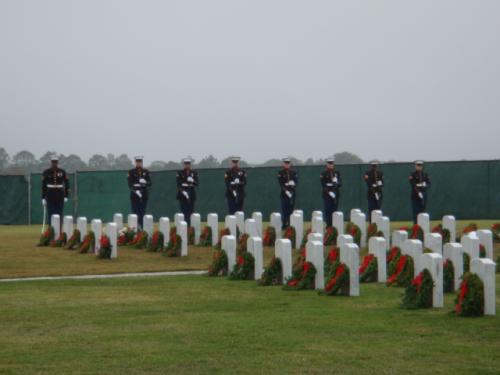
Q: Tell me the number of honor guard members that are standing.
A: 8